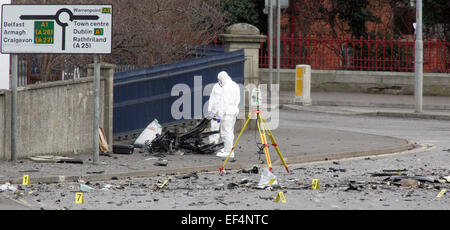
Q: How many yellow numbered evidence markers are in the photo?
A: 5